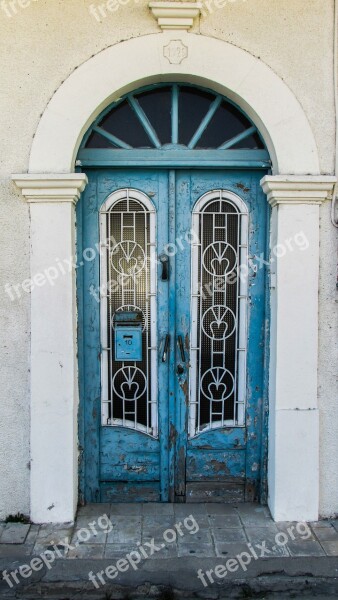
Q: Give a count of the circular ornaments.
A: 6